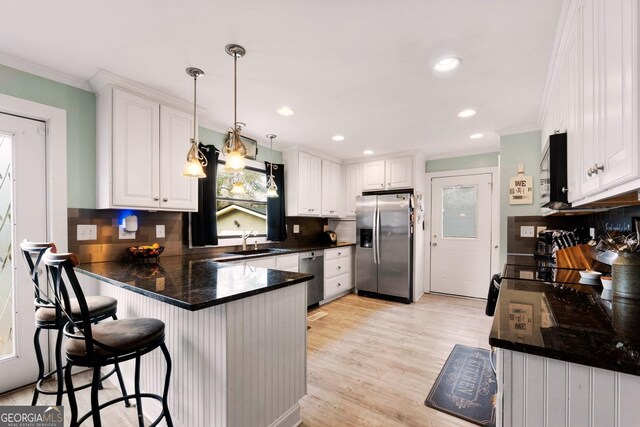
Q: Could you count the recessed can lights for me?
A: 6